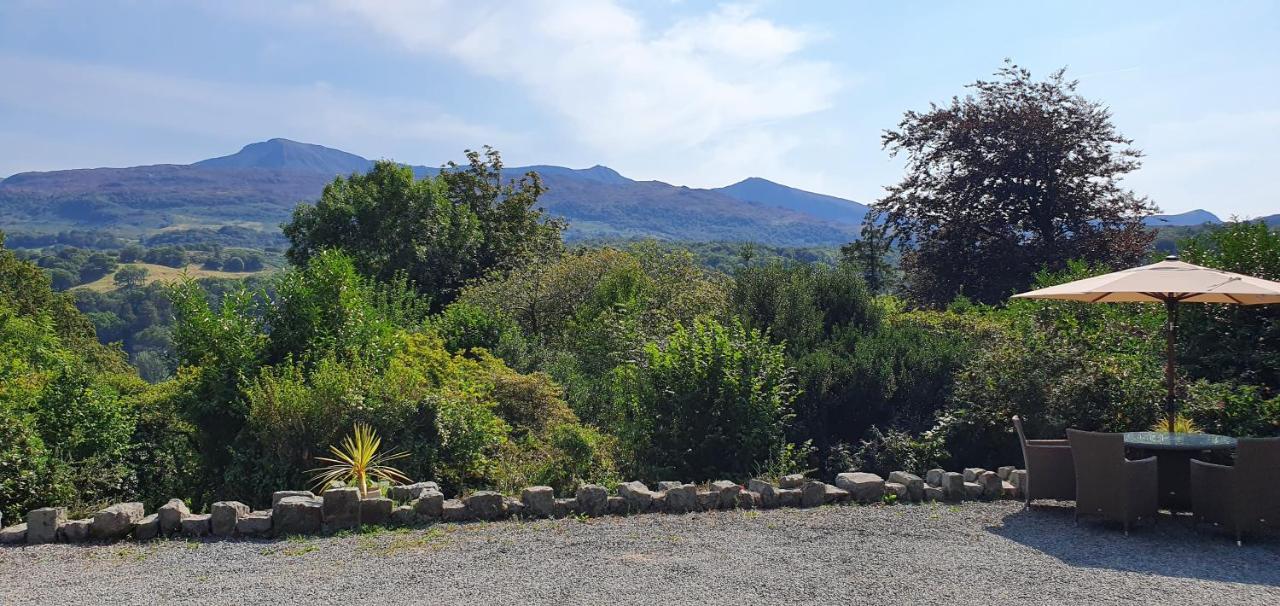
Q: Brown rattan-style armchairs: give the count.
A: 3